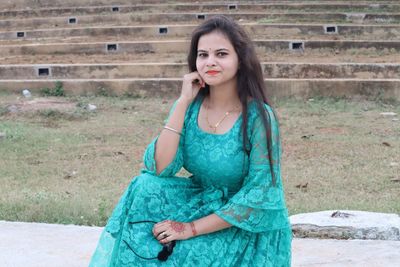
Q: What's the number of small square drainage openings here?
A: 10